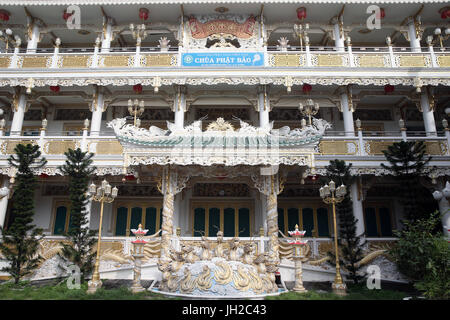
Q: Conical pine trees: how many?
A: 4